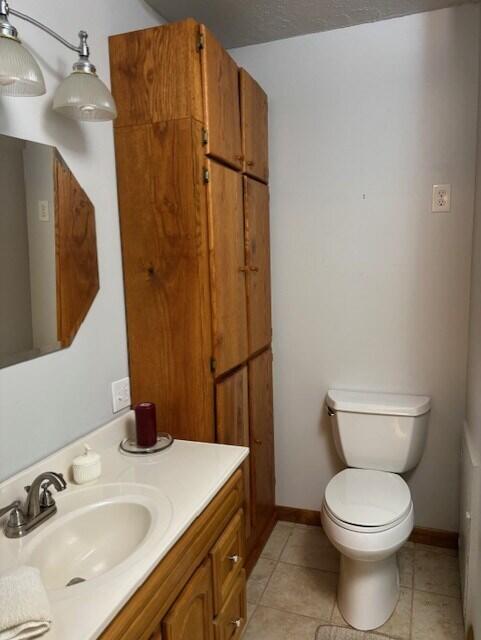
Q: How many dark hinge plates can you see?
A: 4